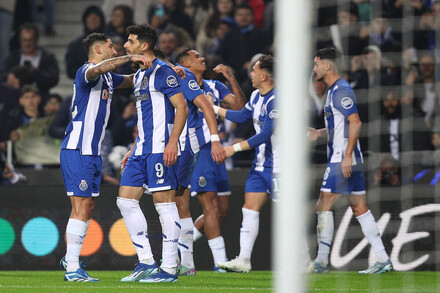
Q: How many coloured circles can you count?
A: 4